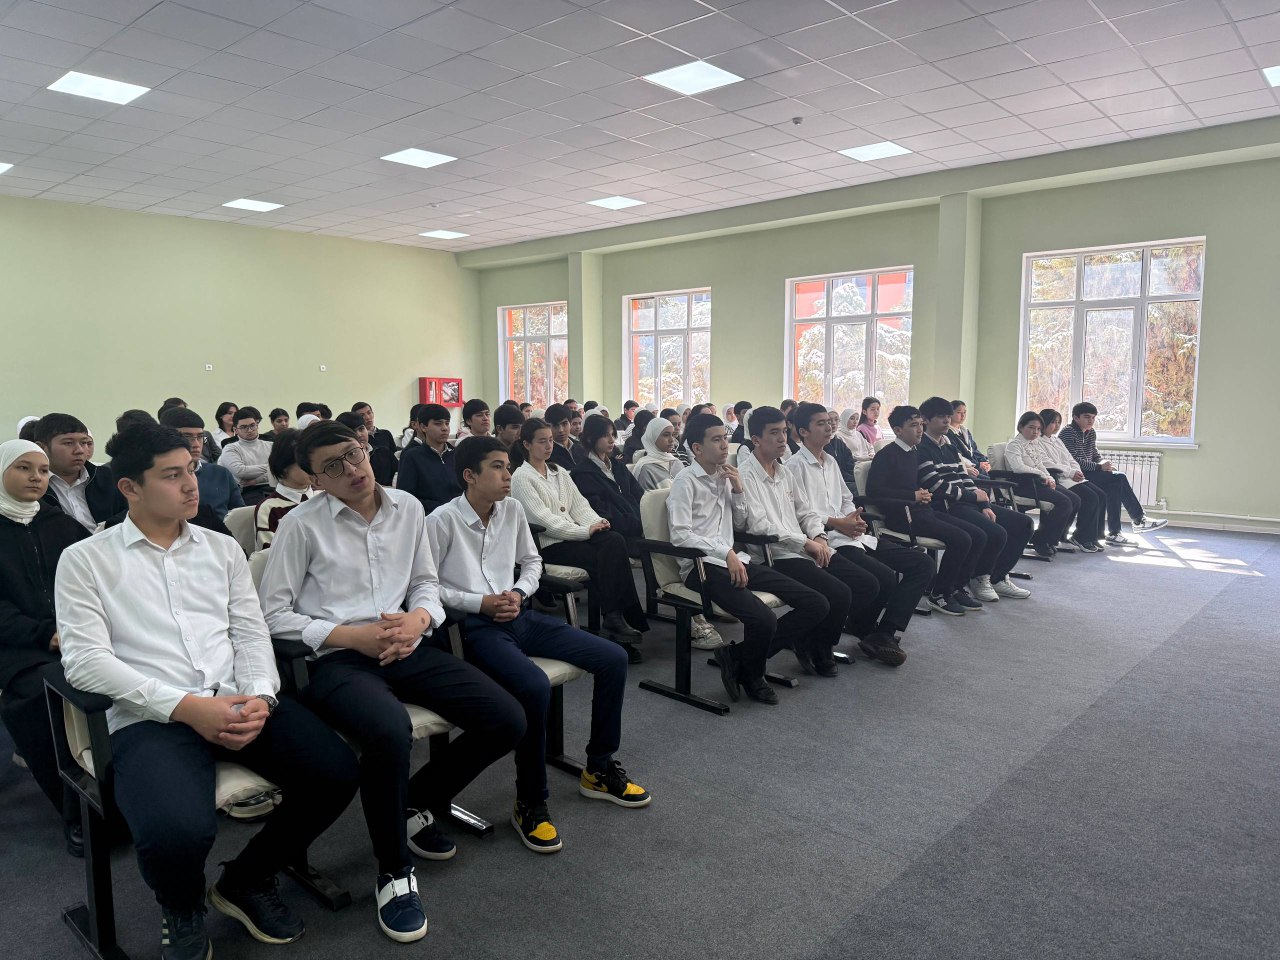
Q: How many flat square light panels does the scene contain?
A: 9